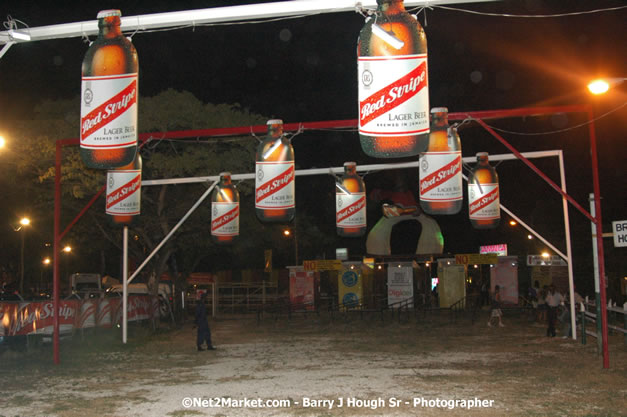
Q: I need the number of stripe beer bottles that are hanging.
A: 8